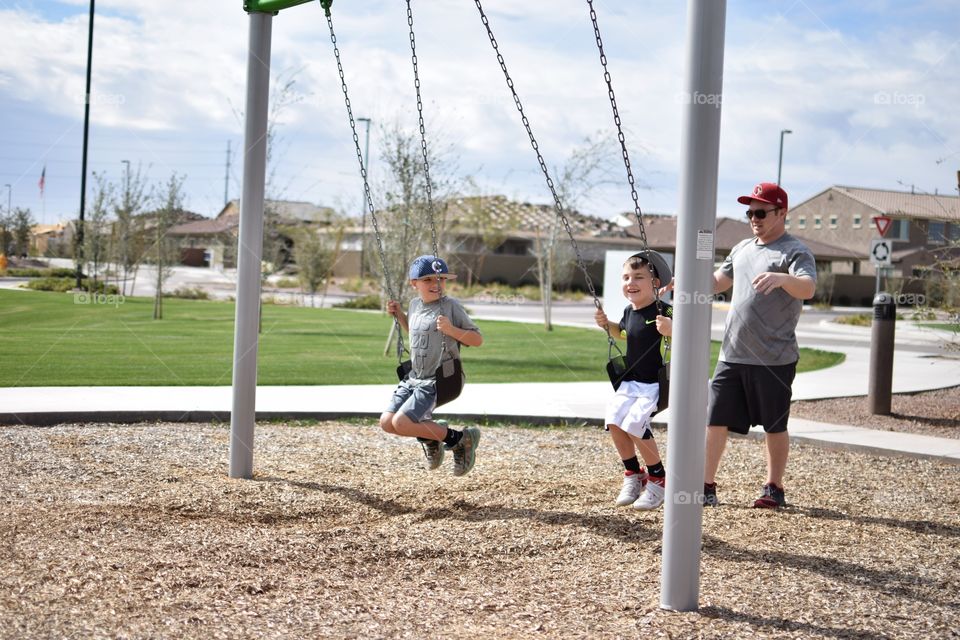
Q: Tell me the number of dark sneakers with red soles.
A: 2